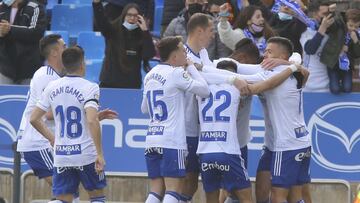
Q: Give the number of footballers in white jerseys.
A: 7